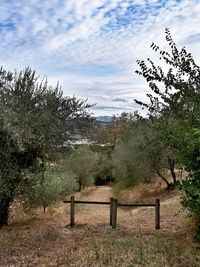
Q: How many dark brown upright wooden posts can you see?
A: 4